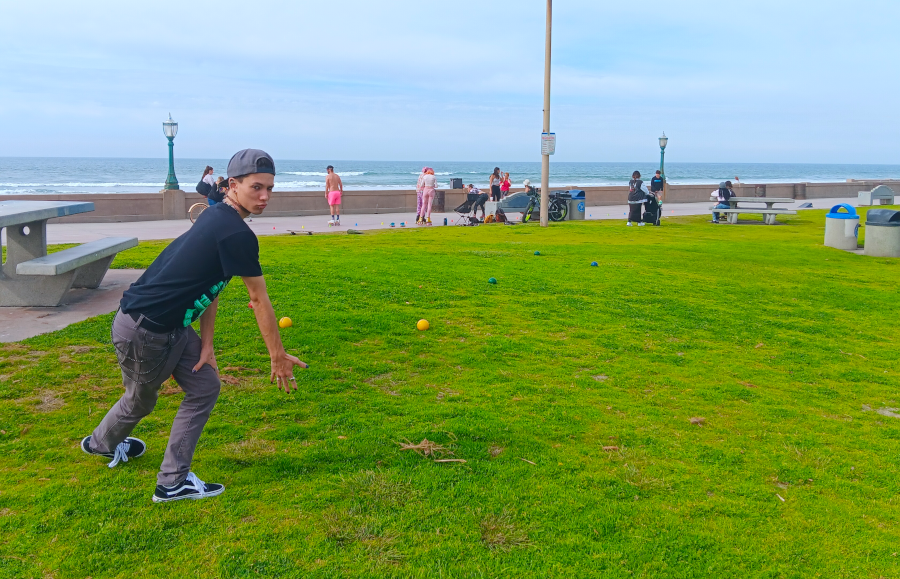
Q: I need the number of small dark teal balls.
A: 2